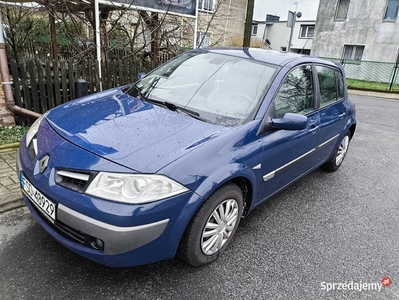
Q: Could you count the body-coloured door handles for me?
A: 2